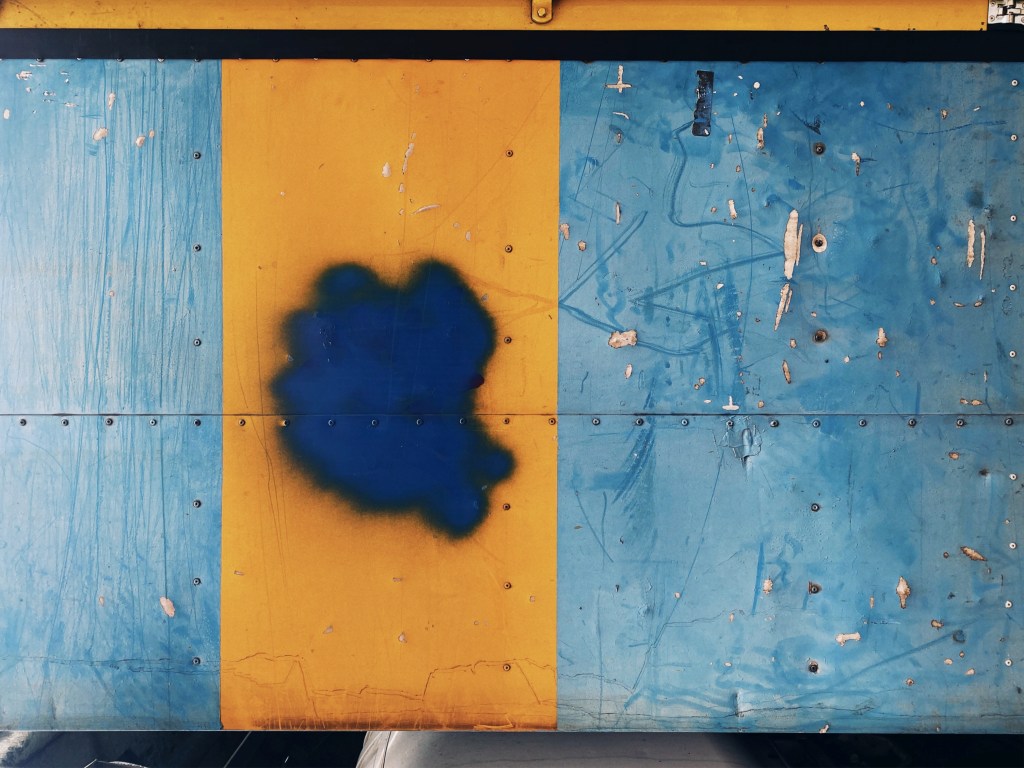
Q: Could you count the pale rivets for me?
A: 9